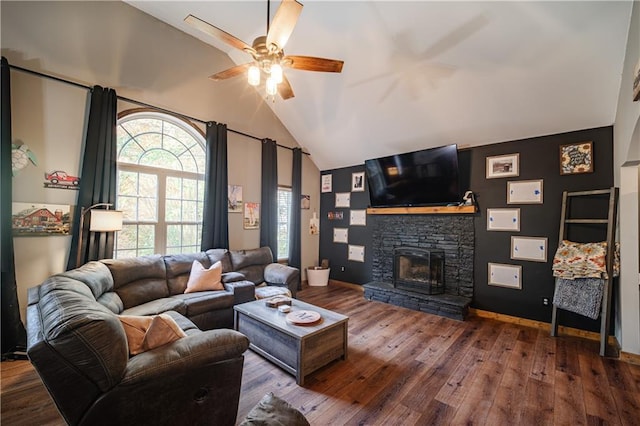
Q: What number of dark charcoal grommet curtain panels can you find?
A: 5